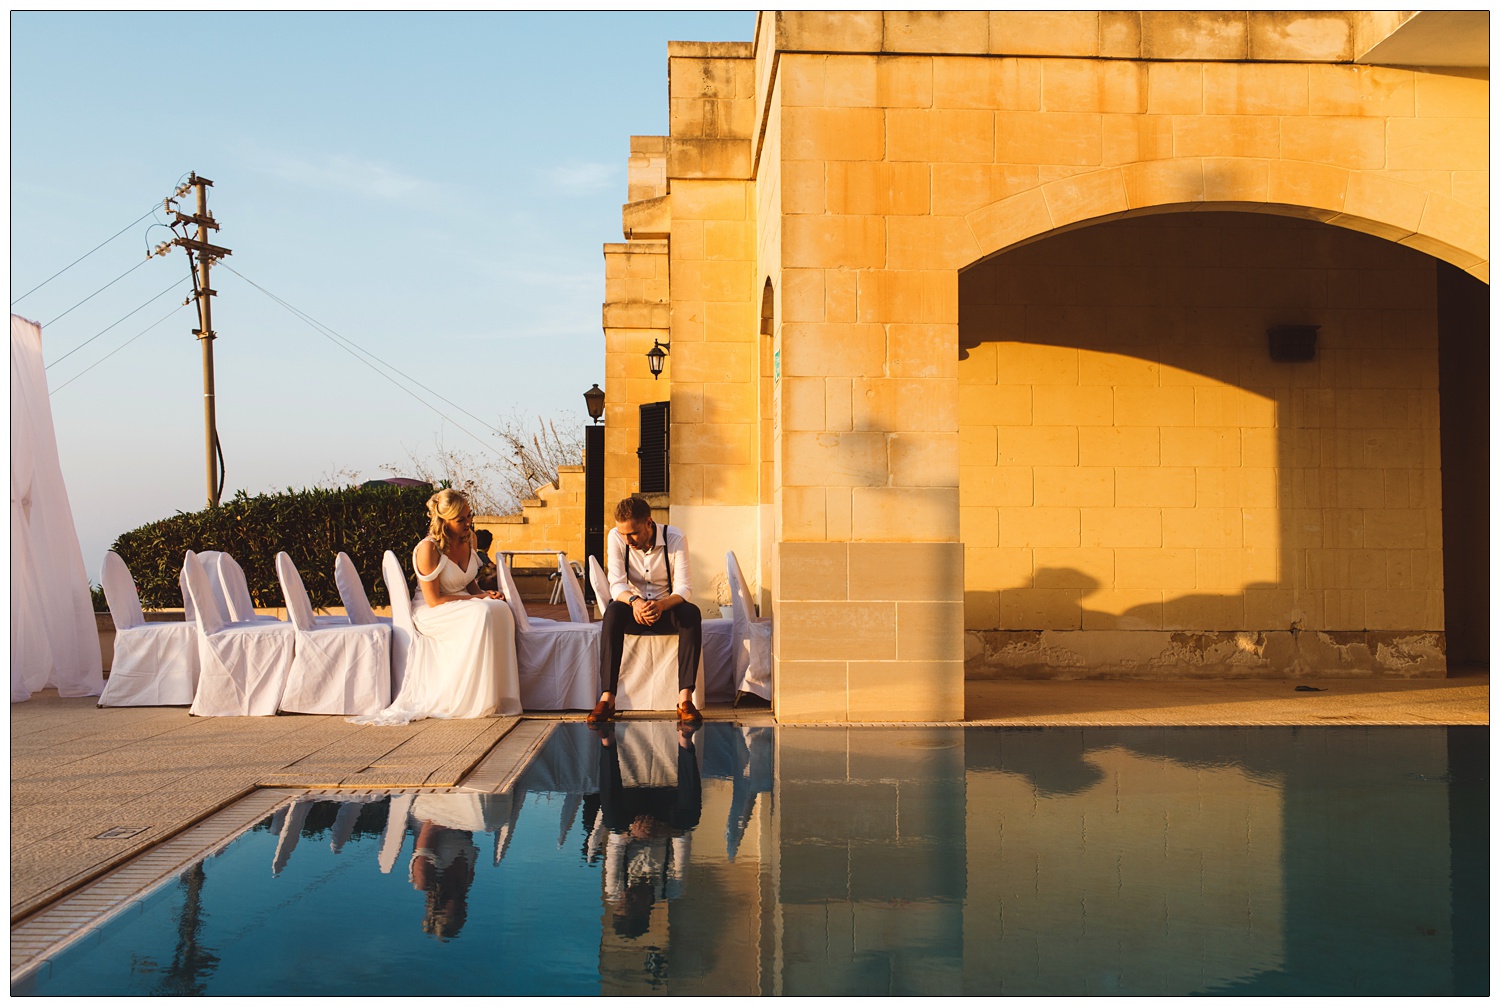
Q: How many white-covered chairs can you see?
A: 11